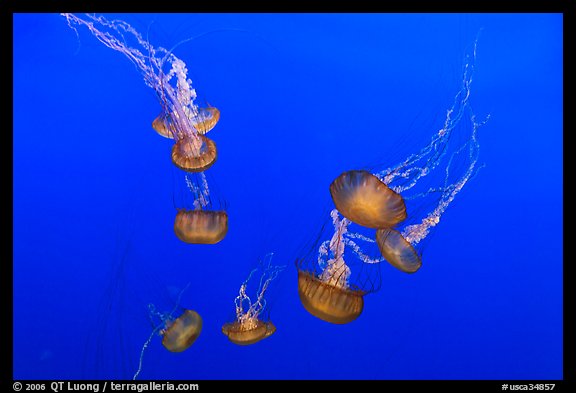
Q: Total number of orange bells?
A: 8